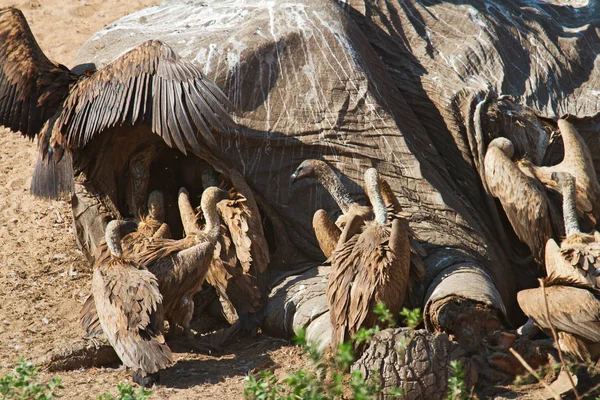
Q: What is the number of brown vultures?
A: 11